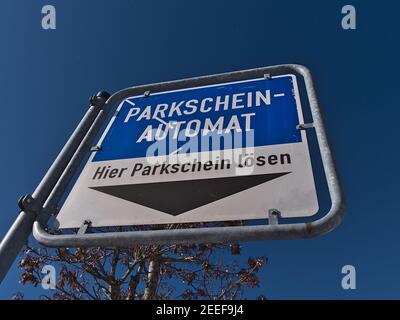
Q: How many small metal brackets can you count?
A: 6